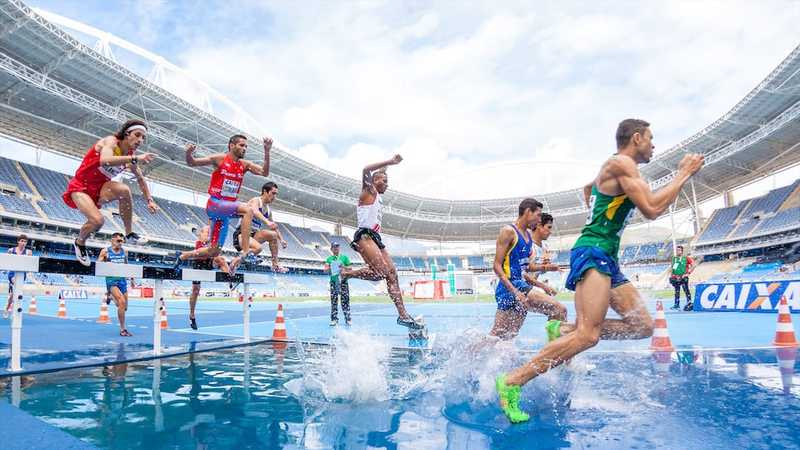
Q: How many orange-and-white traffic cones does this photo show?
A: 7